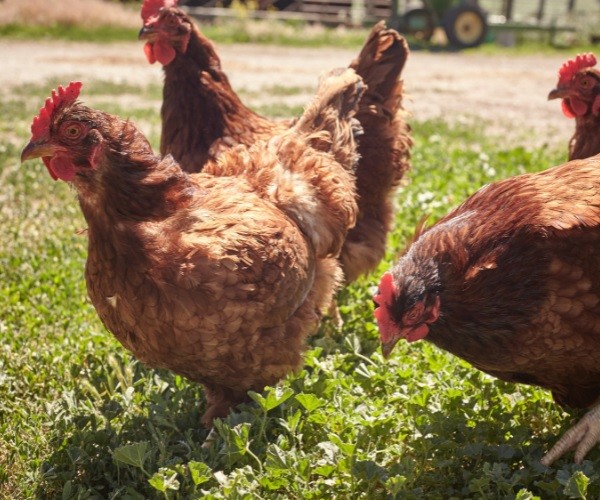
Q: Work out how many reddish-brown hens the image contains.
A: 4